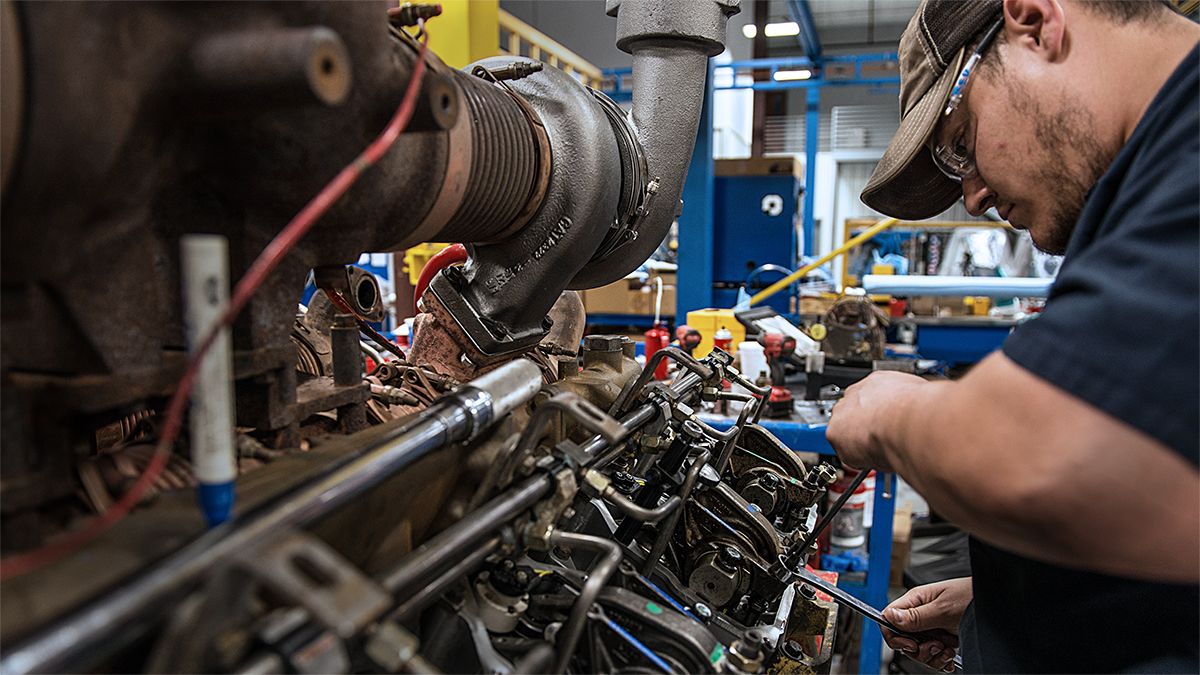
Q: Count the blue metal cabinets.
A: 1